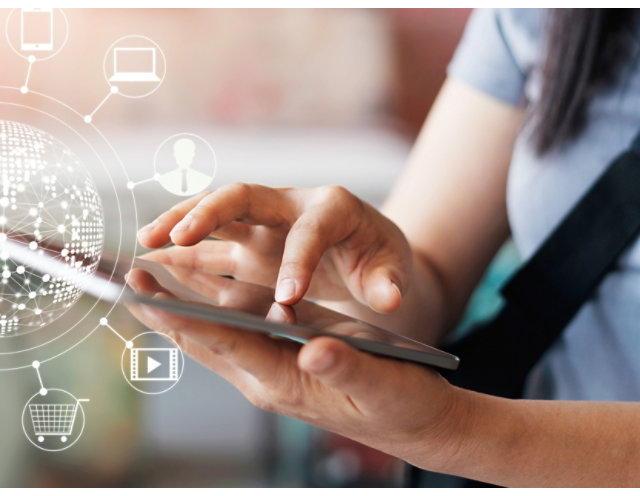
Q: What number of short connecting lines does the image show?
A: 5